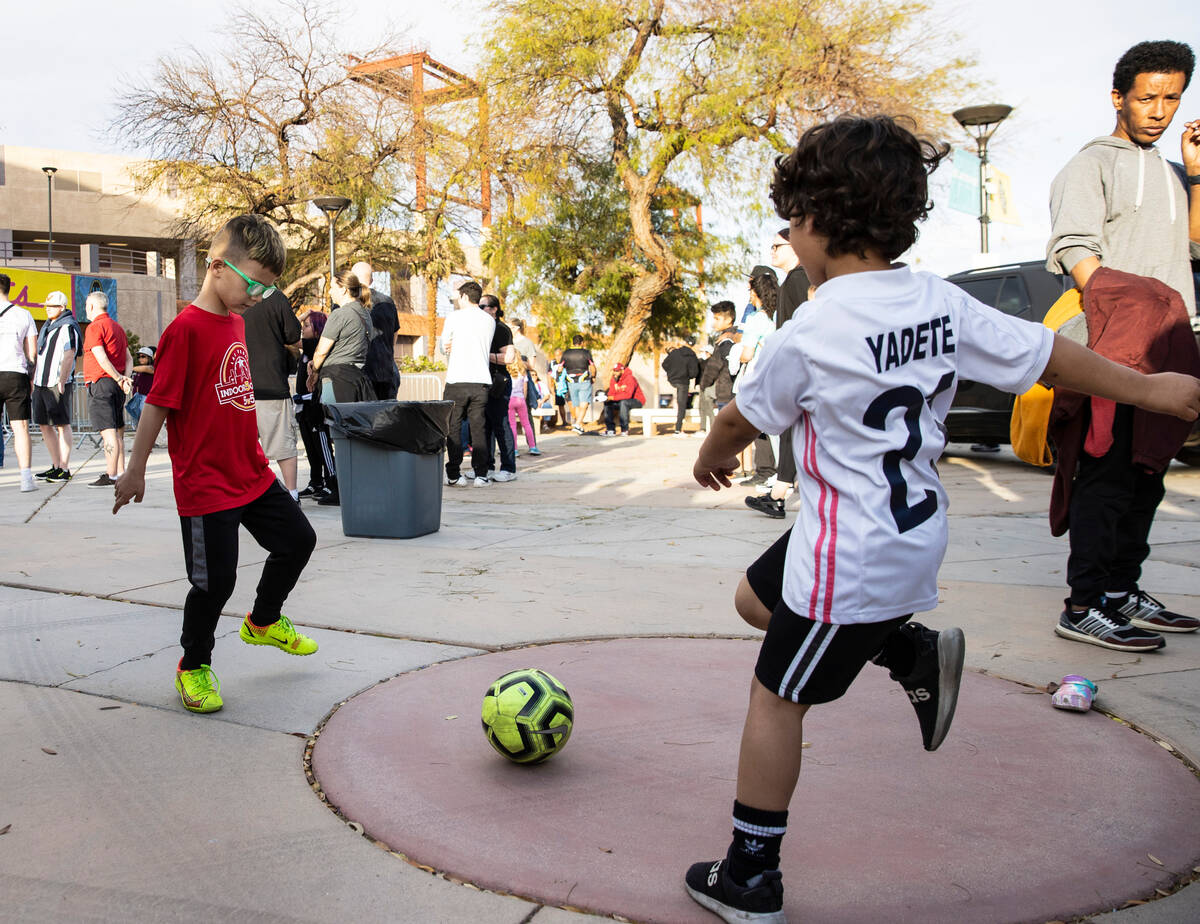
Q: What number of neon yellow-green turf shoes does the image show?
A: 2